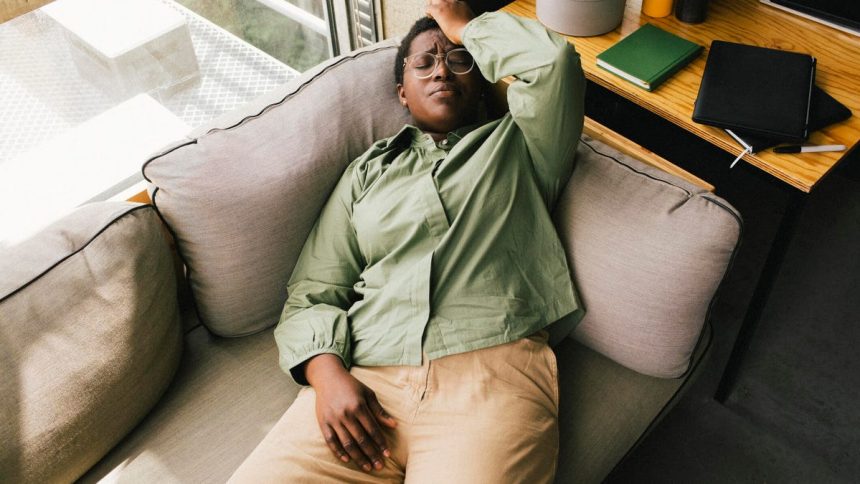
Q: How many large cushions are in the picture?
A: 3